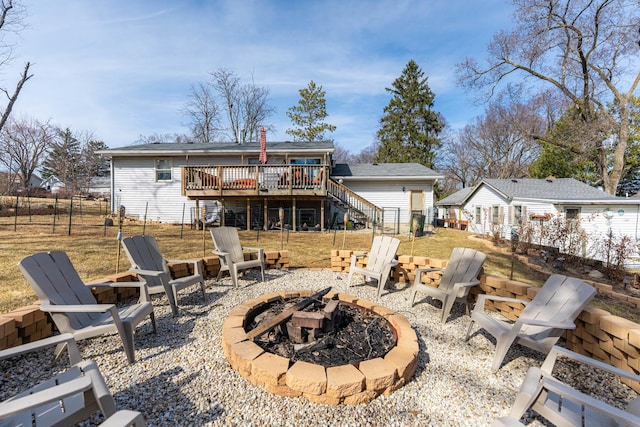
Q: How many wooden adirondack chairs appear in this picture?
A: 8